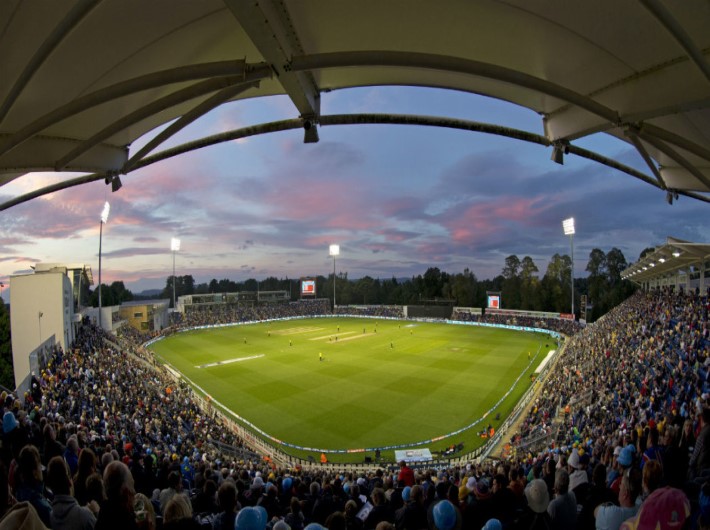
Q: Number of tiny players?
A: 14